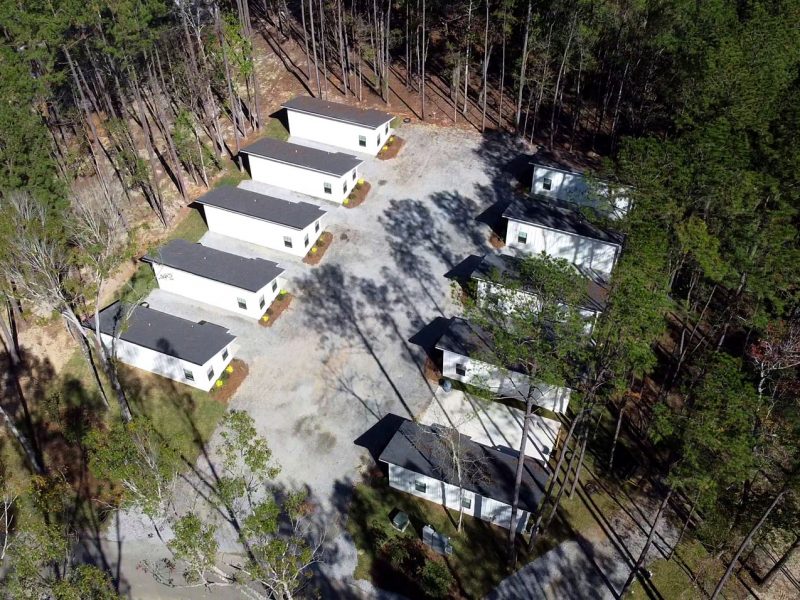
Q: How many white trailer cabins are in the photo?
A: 10